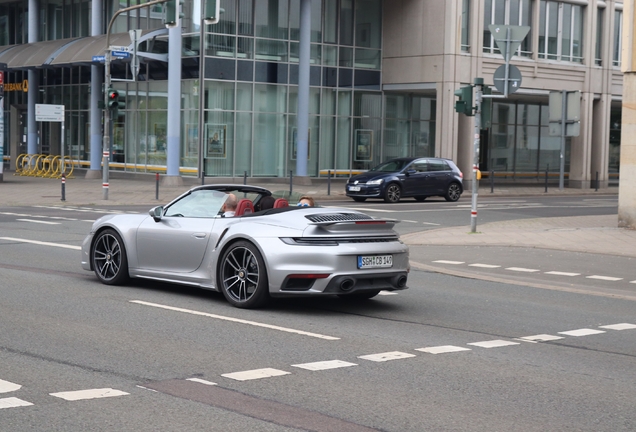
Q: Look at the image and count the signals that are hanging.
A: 2